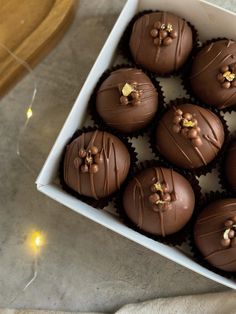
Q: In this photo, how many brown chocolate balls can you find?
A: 8